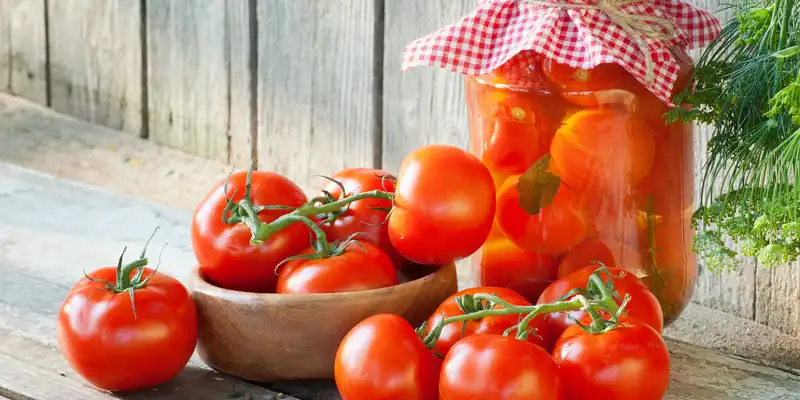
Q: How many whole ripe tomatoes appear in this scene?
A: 10